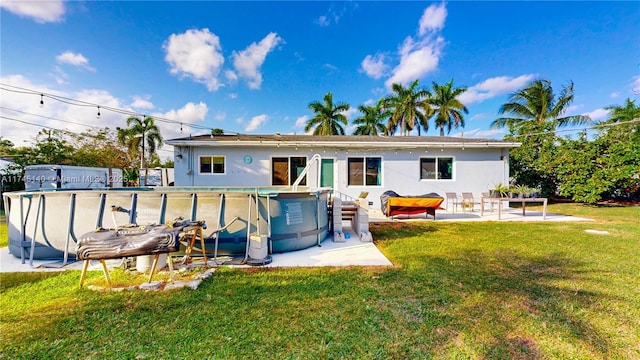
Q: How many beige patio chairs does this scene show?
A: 3